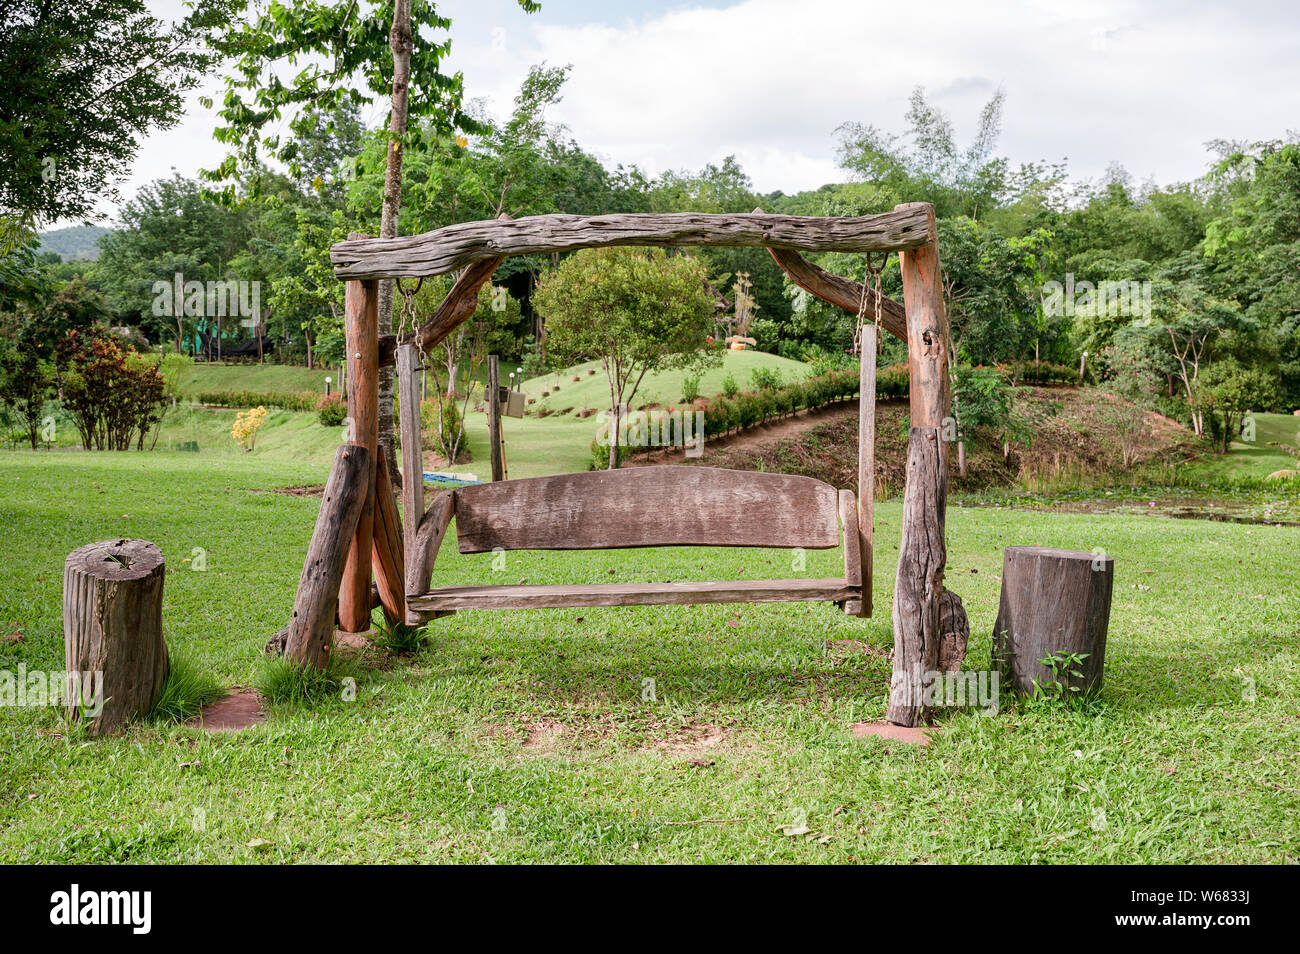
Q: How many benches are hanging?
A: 1